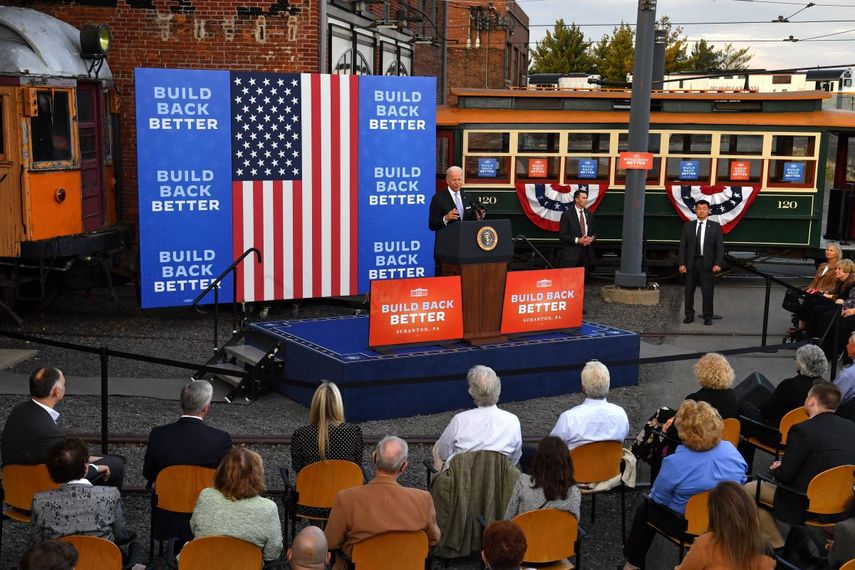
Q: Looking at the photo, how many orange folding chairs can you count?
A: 13